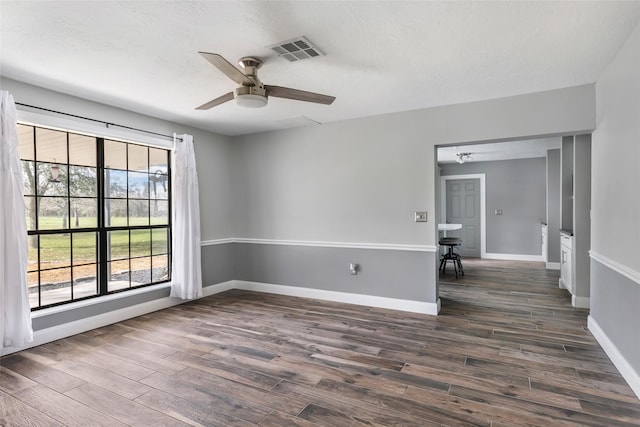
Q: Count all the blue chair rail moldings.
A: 0